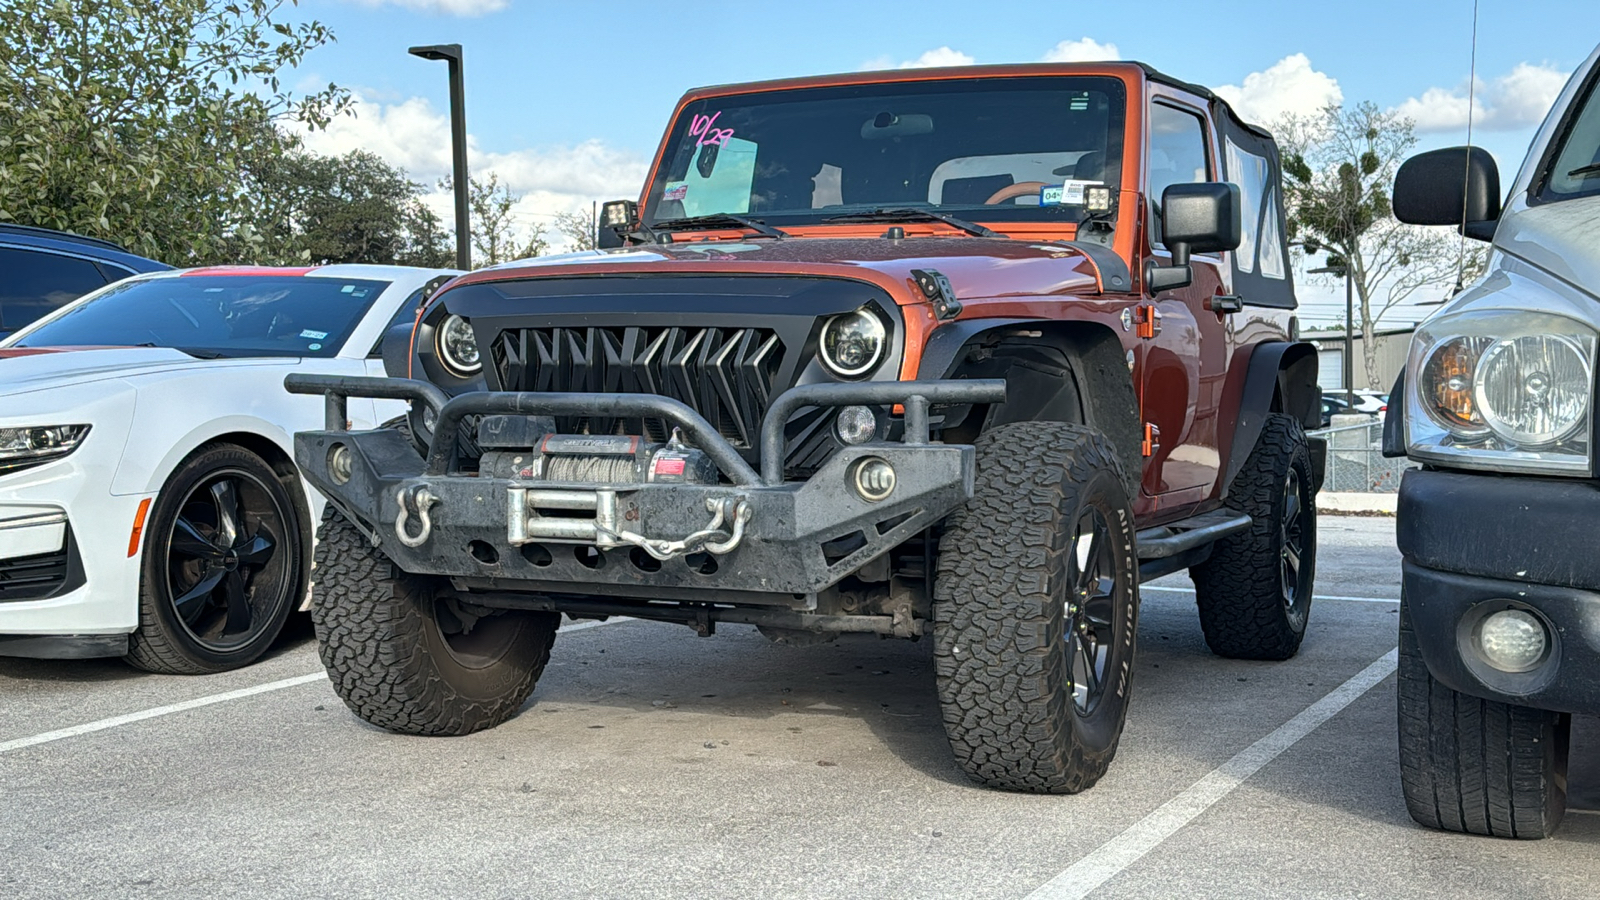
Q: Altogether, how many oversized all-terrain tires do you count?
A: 3